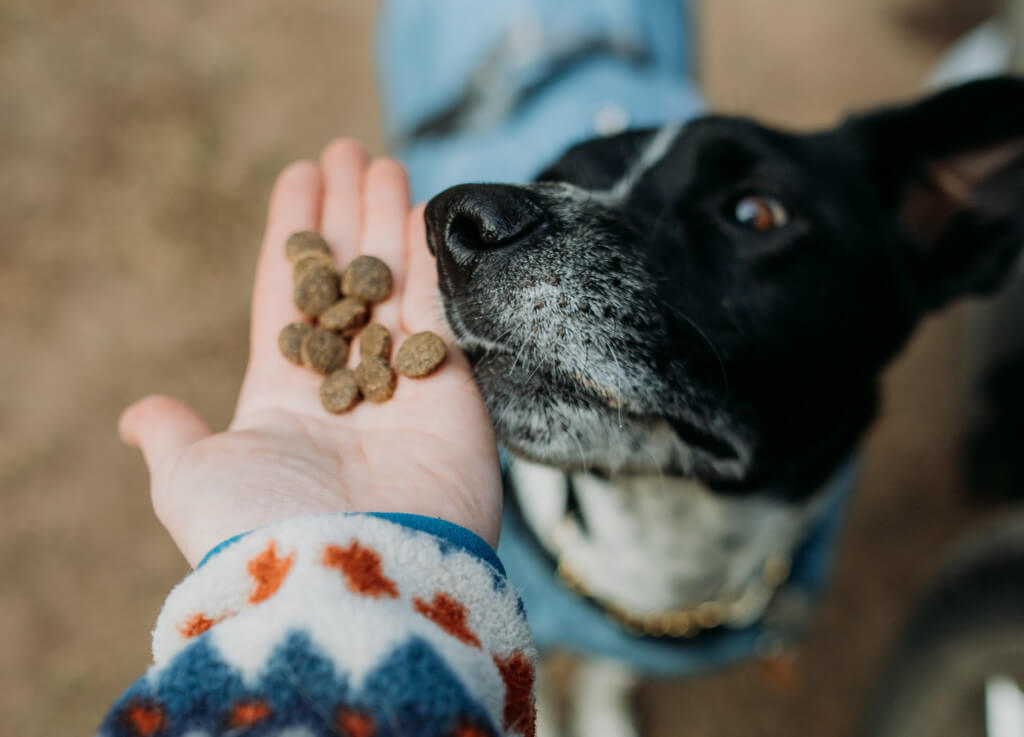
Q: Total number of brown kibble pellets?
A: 11